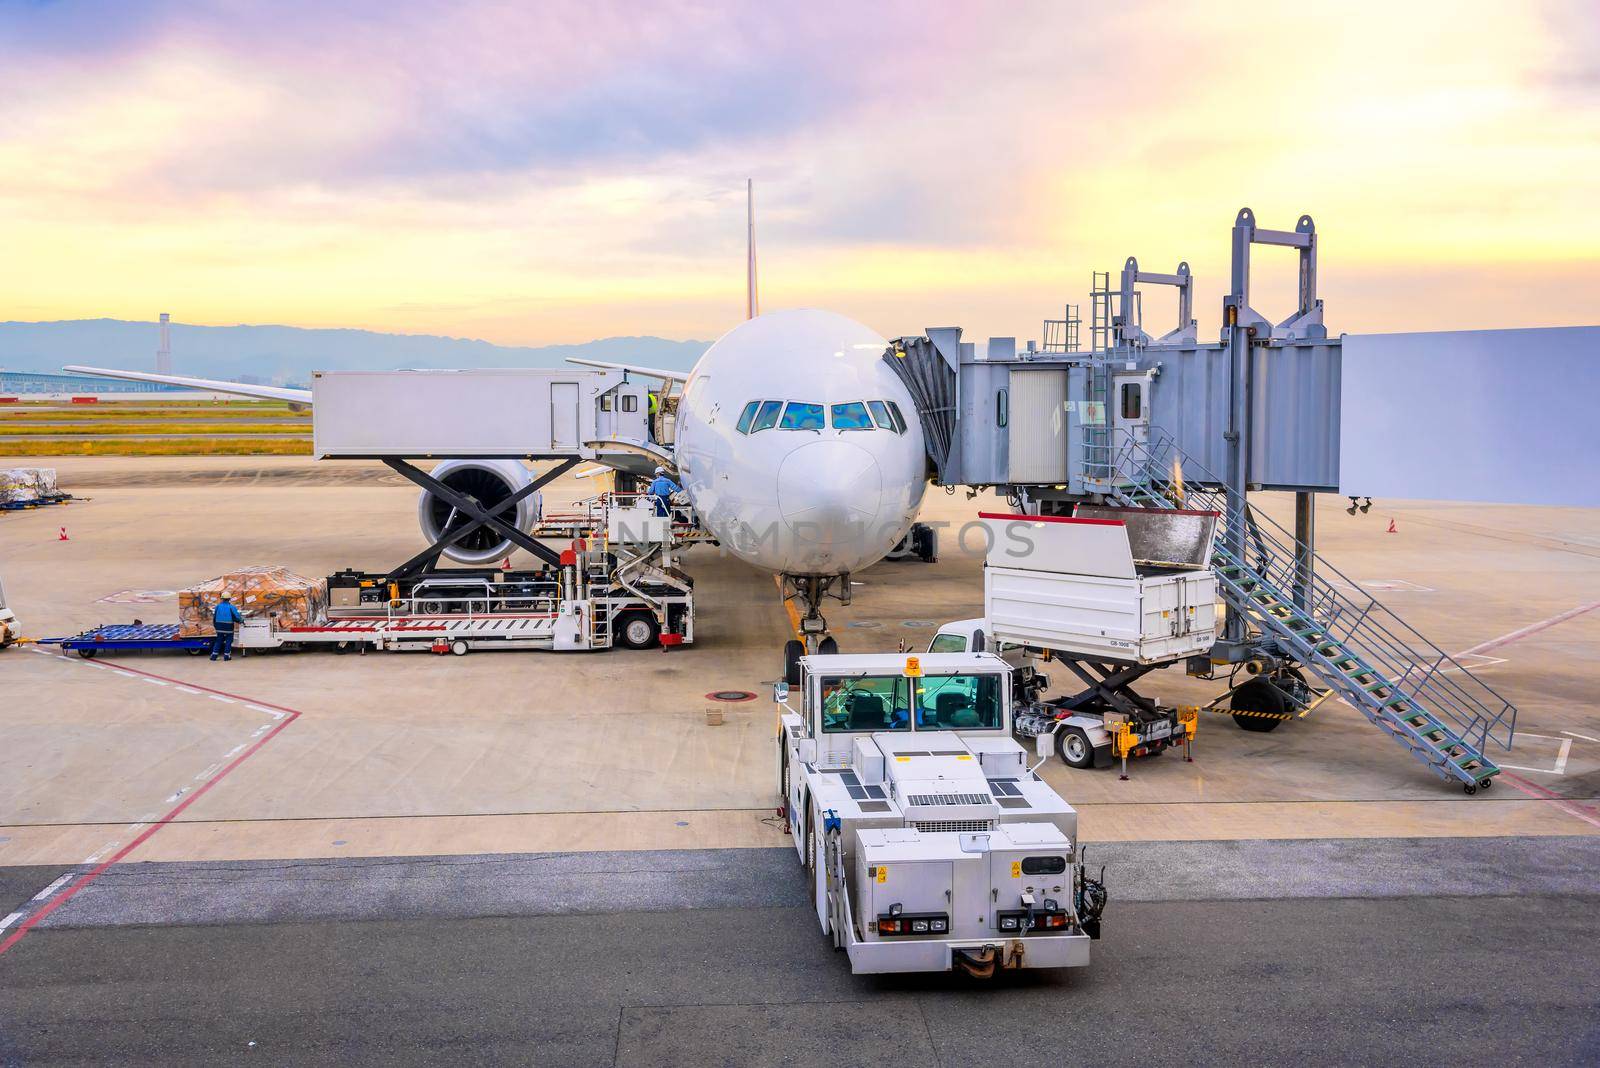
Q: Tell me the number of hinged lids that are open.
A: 2